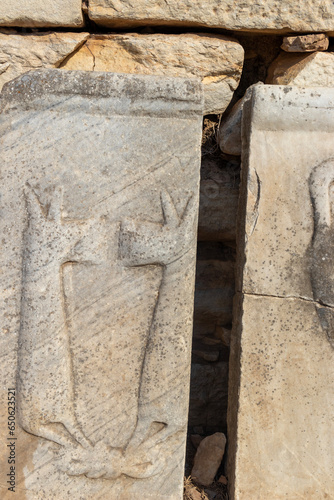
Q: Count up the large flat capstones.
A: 2